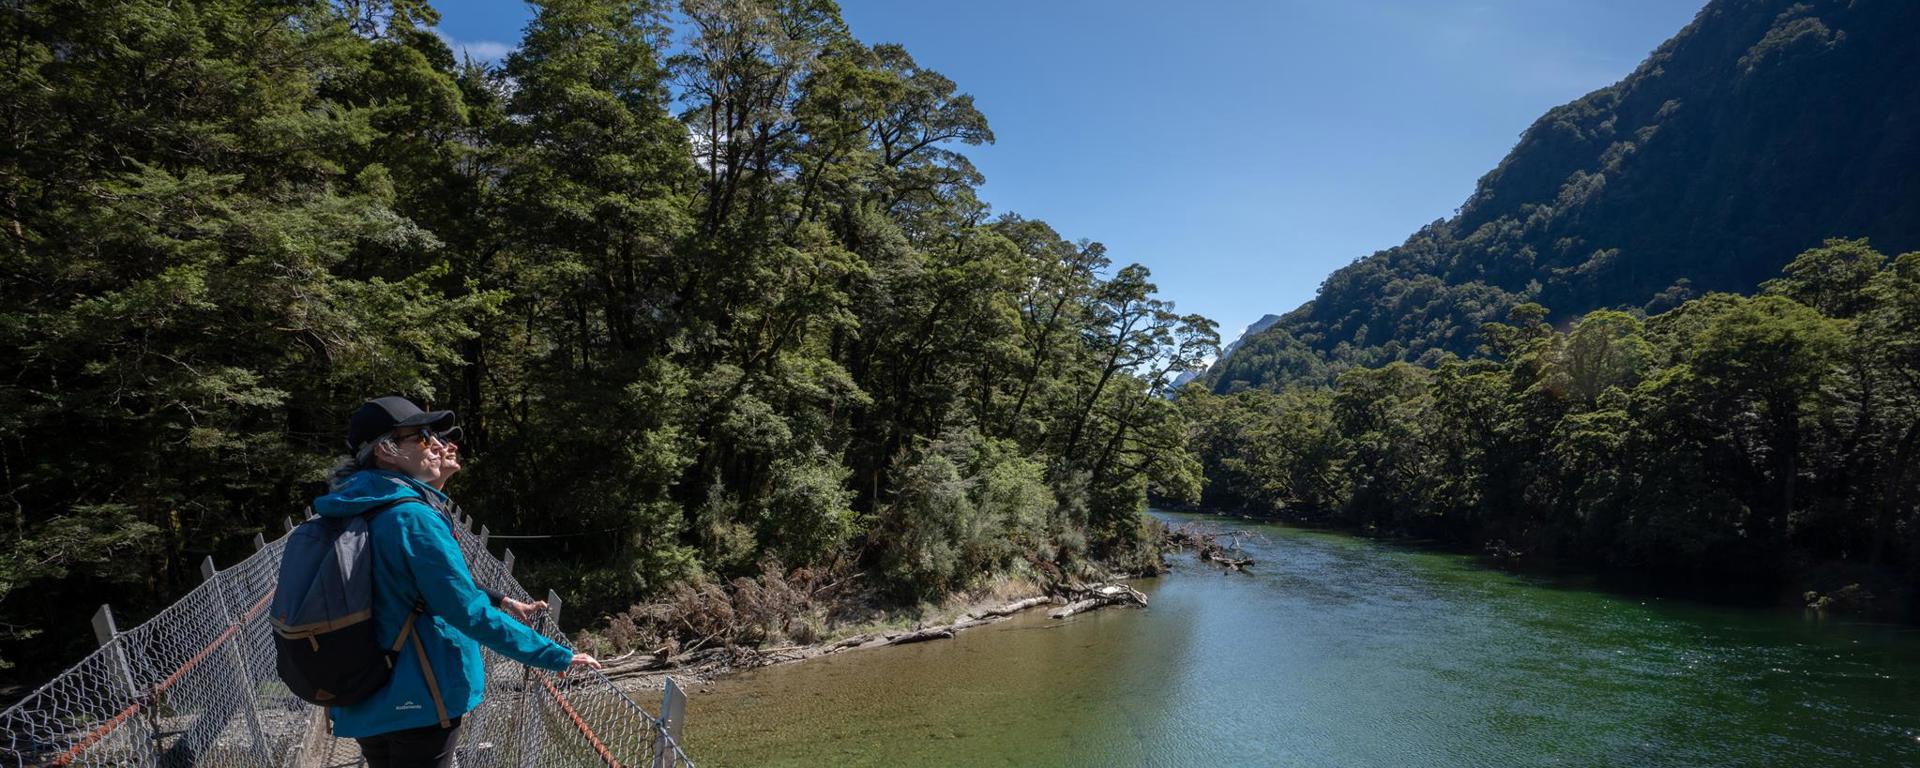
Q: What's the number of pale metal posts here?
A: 12